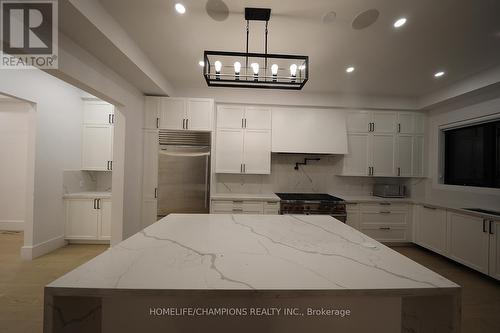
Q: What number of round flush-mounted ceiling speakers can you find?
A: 2